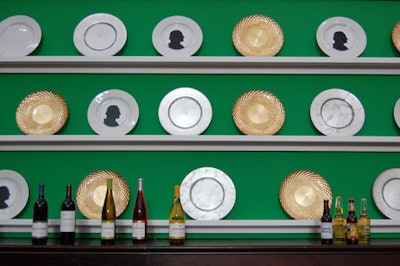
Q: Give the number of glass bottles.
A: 9